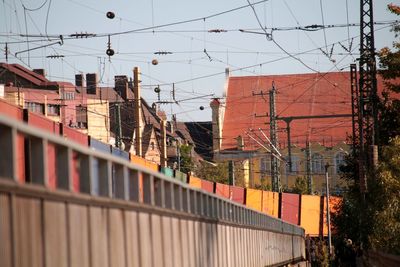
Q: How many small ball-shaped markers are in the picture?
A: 5